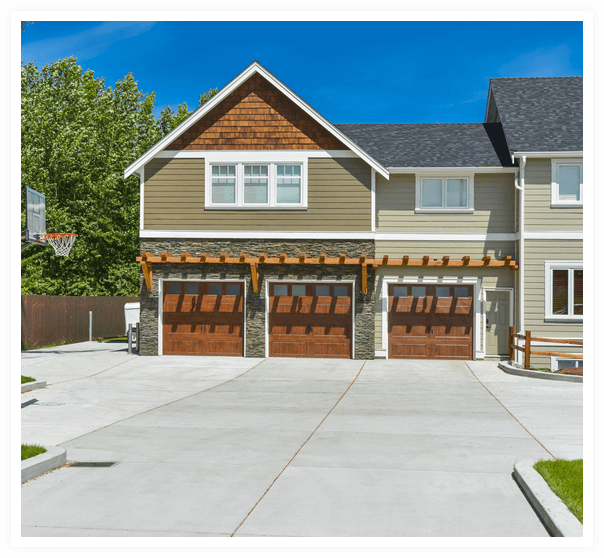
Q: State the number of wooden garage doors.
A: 3